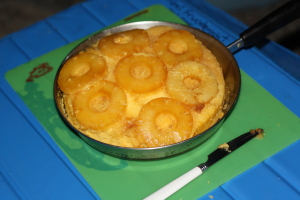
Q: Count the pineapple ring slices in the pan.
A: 7